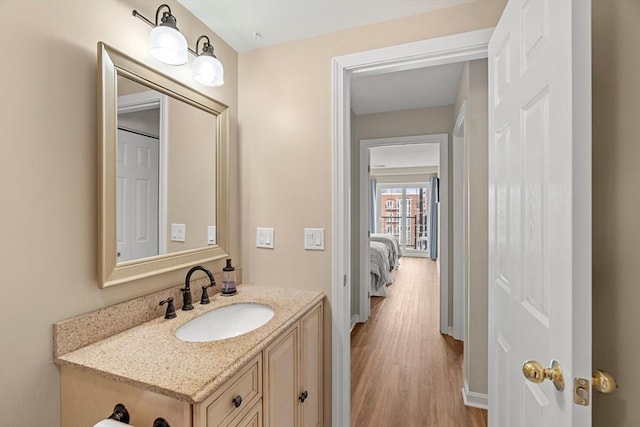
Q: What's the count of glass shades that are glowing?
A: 2